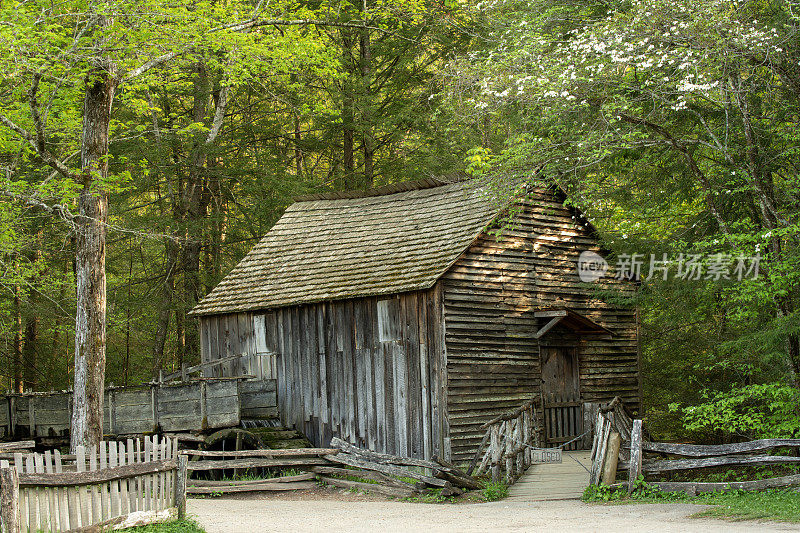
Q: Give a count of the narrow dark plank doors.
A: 1